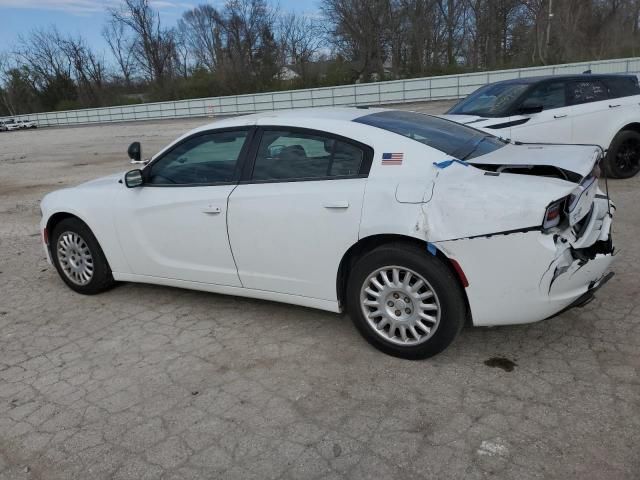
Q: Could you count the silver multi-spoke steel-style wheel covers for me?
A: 2